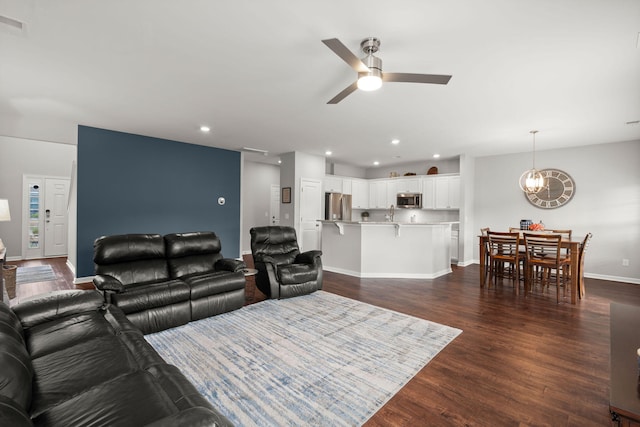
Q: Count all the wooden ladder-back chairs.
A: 6